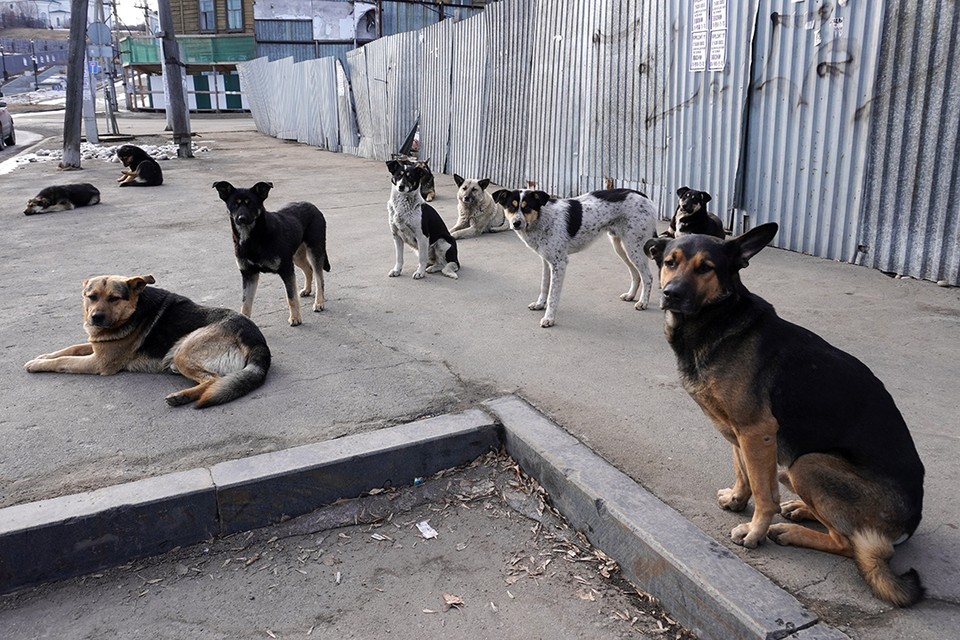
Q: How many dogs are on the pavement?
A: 10